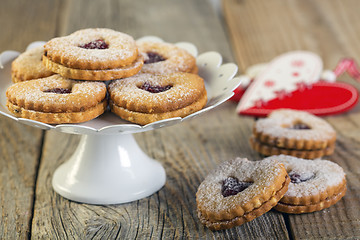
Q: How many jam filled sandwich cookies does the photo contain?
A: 8